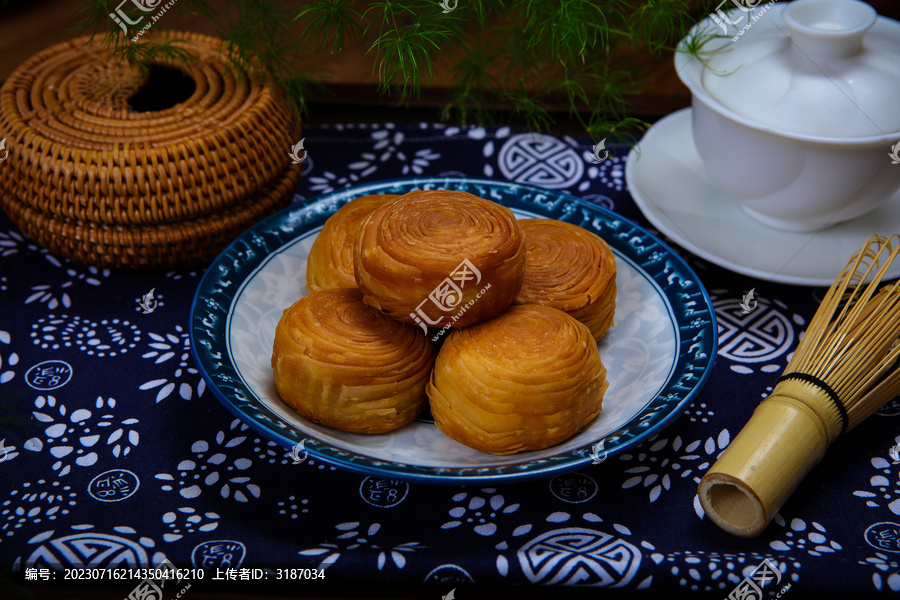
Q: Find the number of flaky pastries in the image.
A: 5